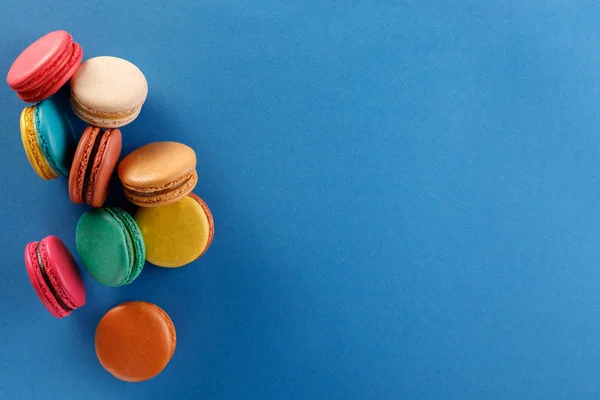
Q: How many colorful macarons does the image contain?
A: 9